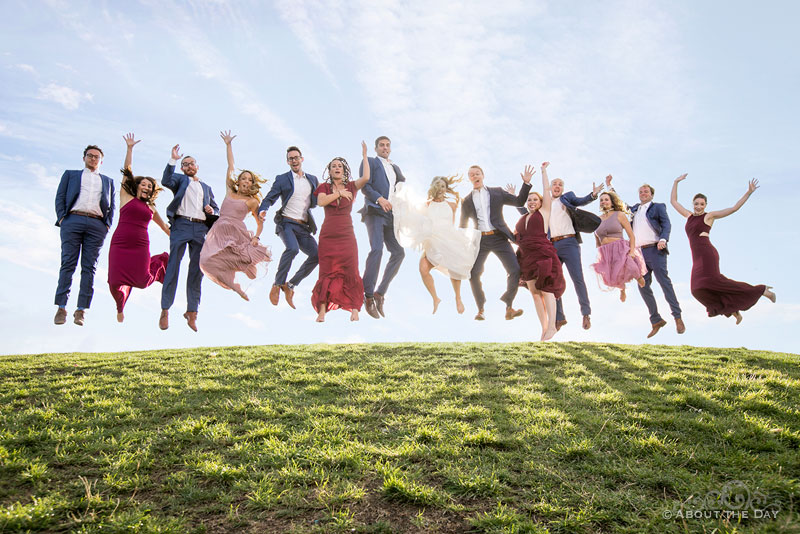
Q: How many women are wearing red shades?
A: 4